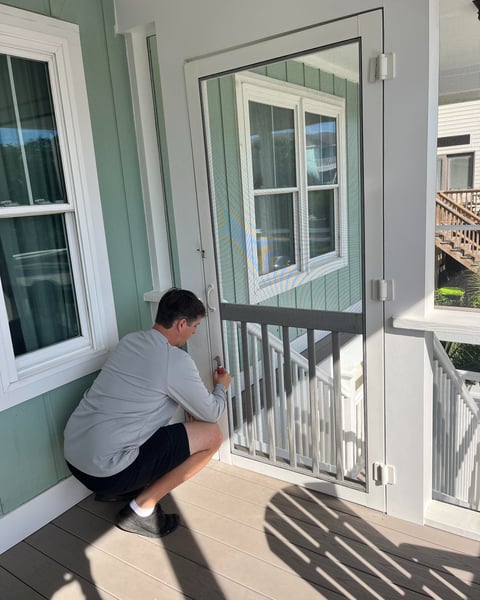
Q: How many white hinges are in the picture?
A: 3